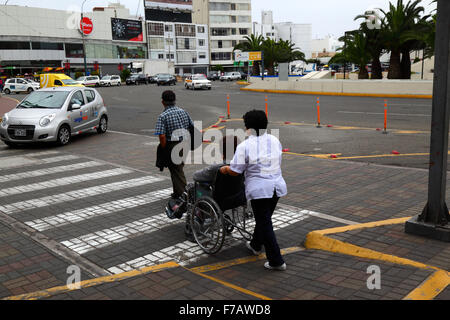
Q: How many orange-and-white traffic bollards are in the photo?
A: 4